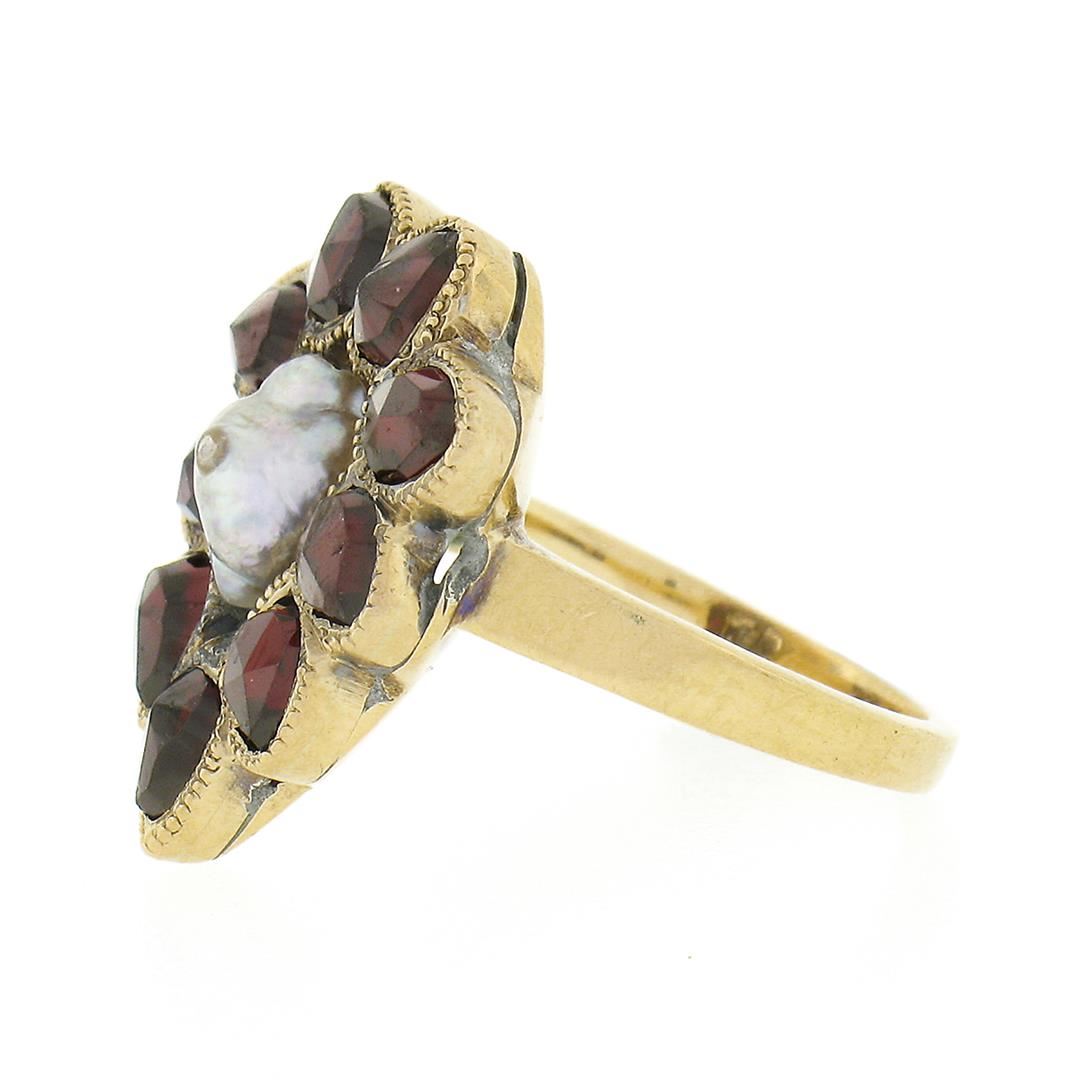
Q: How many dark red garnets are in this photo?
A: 9